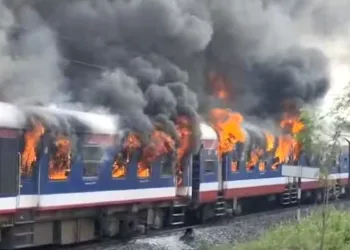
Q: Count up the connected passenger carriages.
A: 2